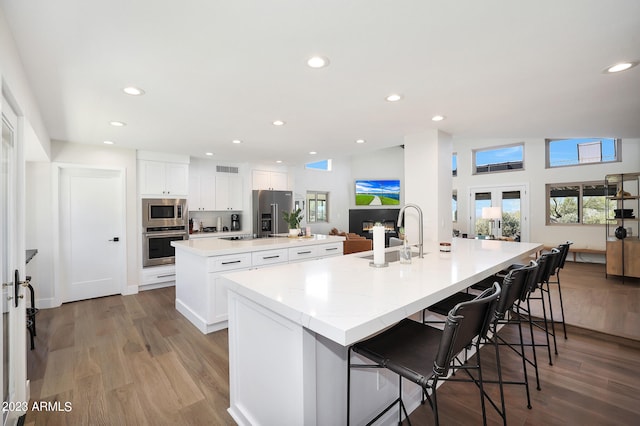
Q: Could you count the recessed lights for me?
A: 13